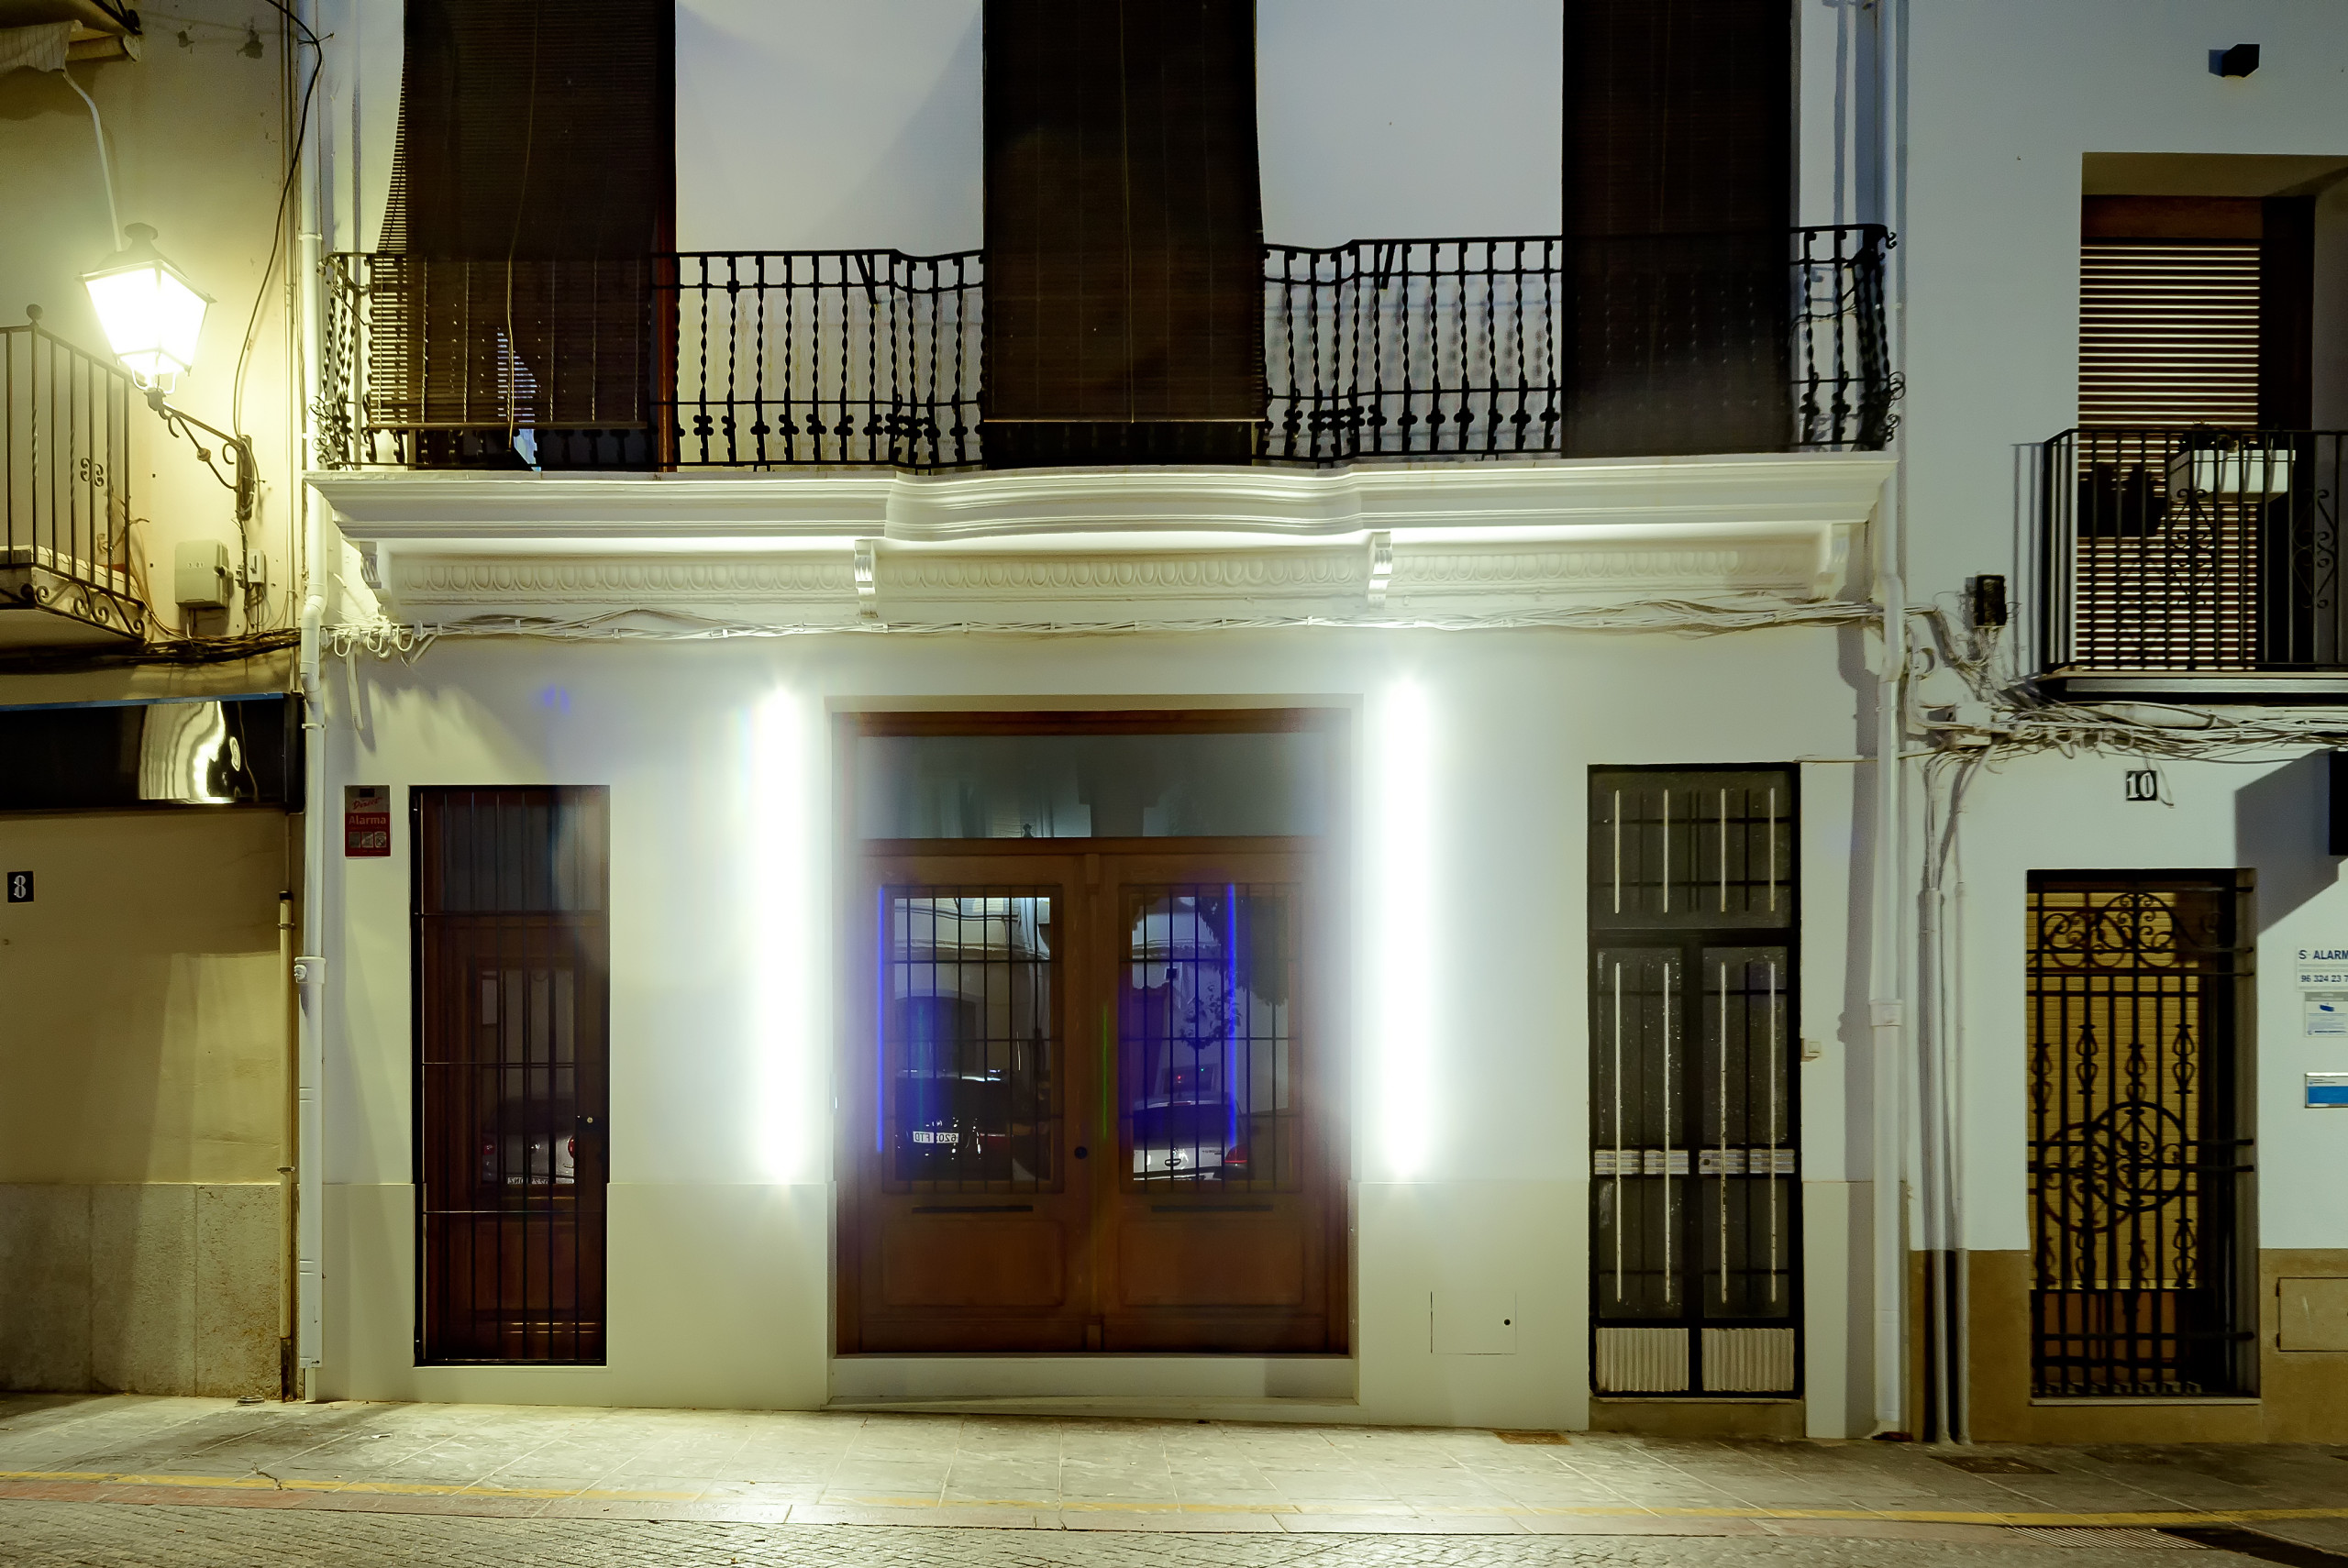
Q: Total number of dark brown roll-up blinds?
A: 3